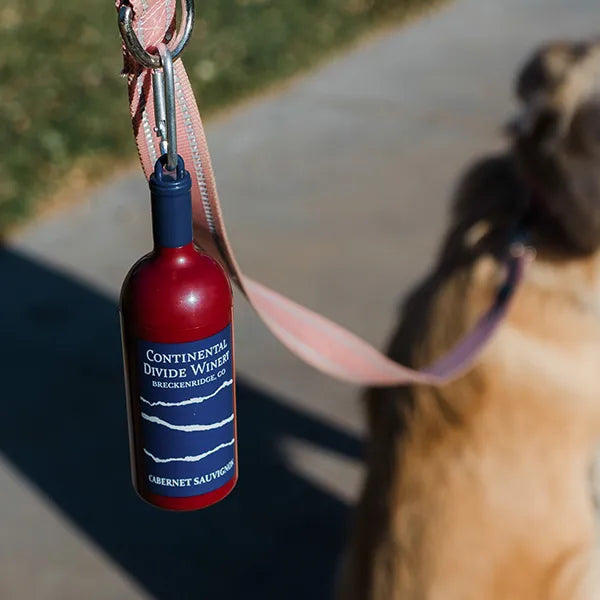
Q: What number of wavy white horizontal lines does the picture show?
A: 3